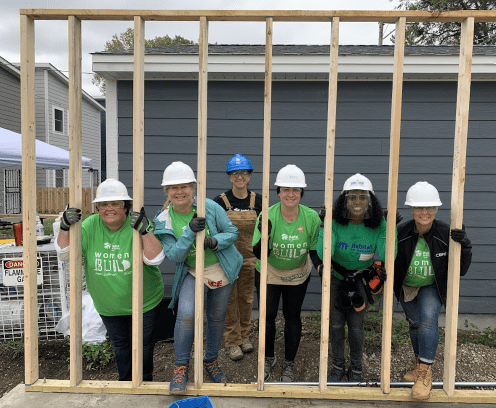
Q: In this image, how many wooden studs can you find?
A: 8